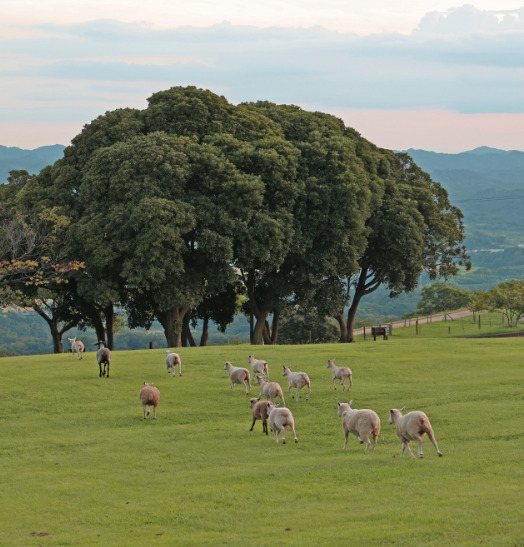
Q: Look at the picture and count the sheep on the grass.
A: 13